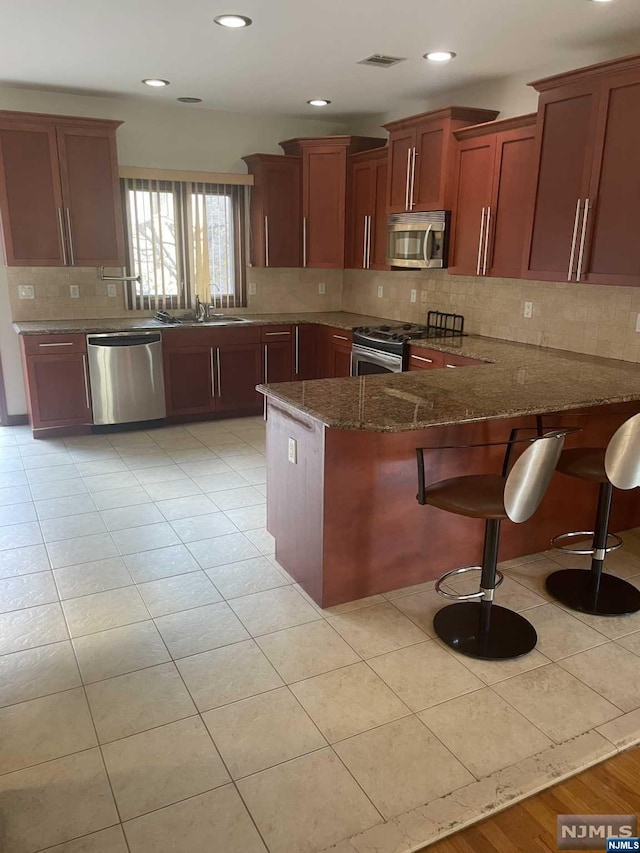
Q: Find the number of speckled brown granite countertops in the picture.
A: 2